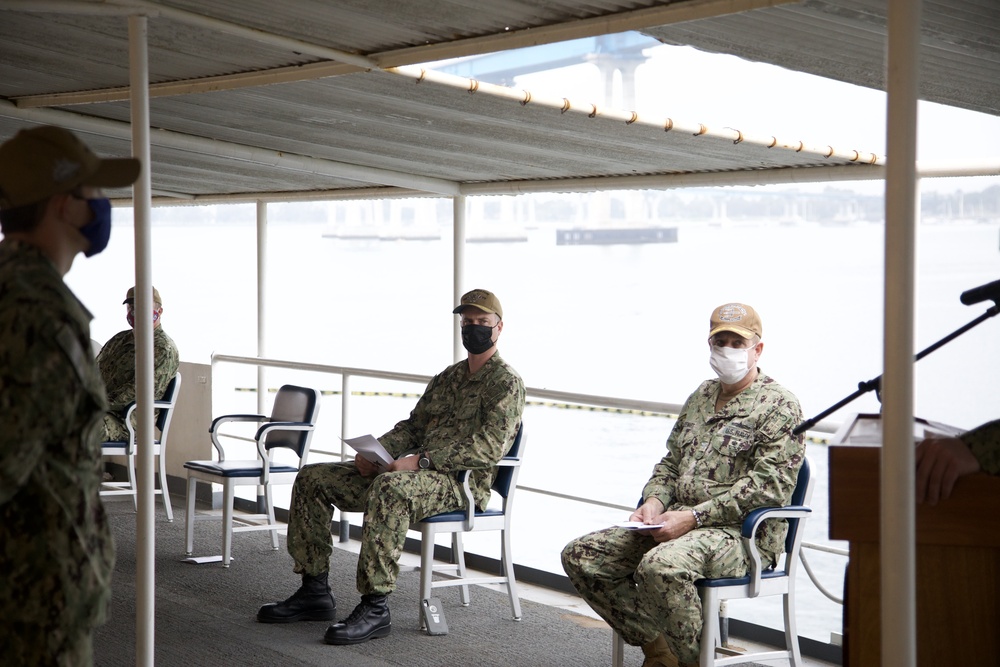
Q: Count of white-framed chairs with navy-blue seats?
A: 4